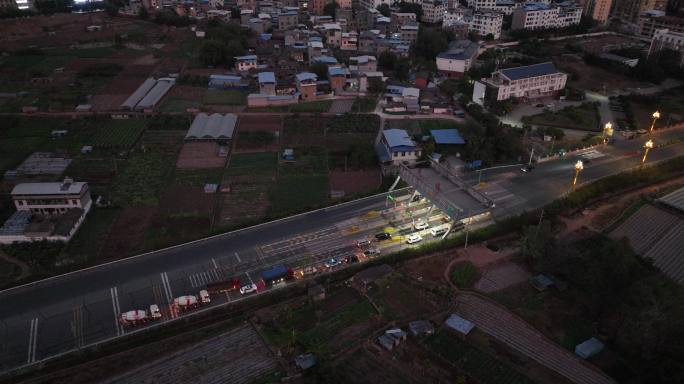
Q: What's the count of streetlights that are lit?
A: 4